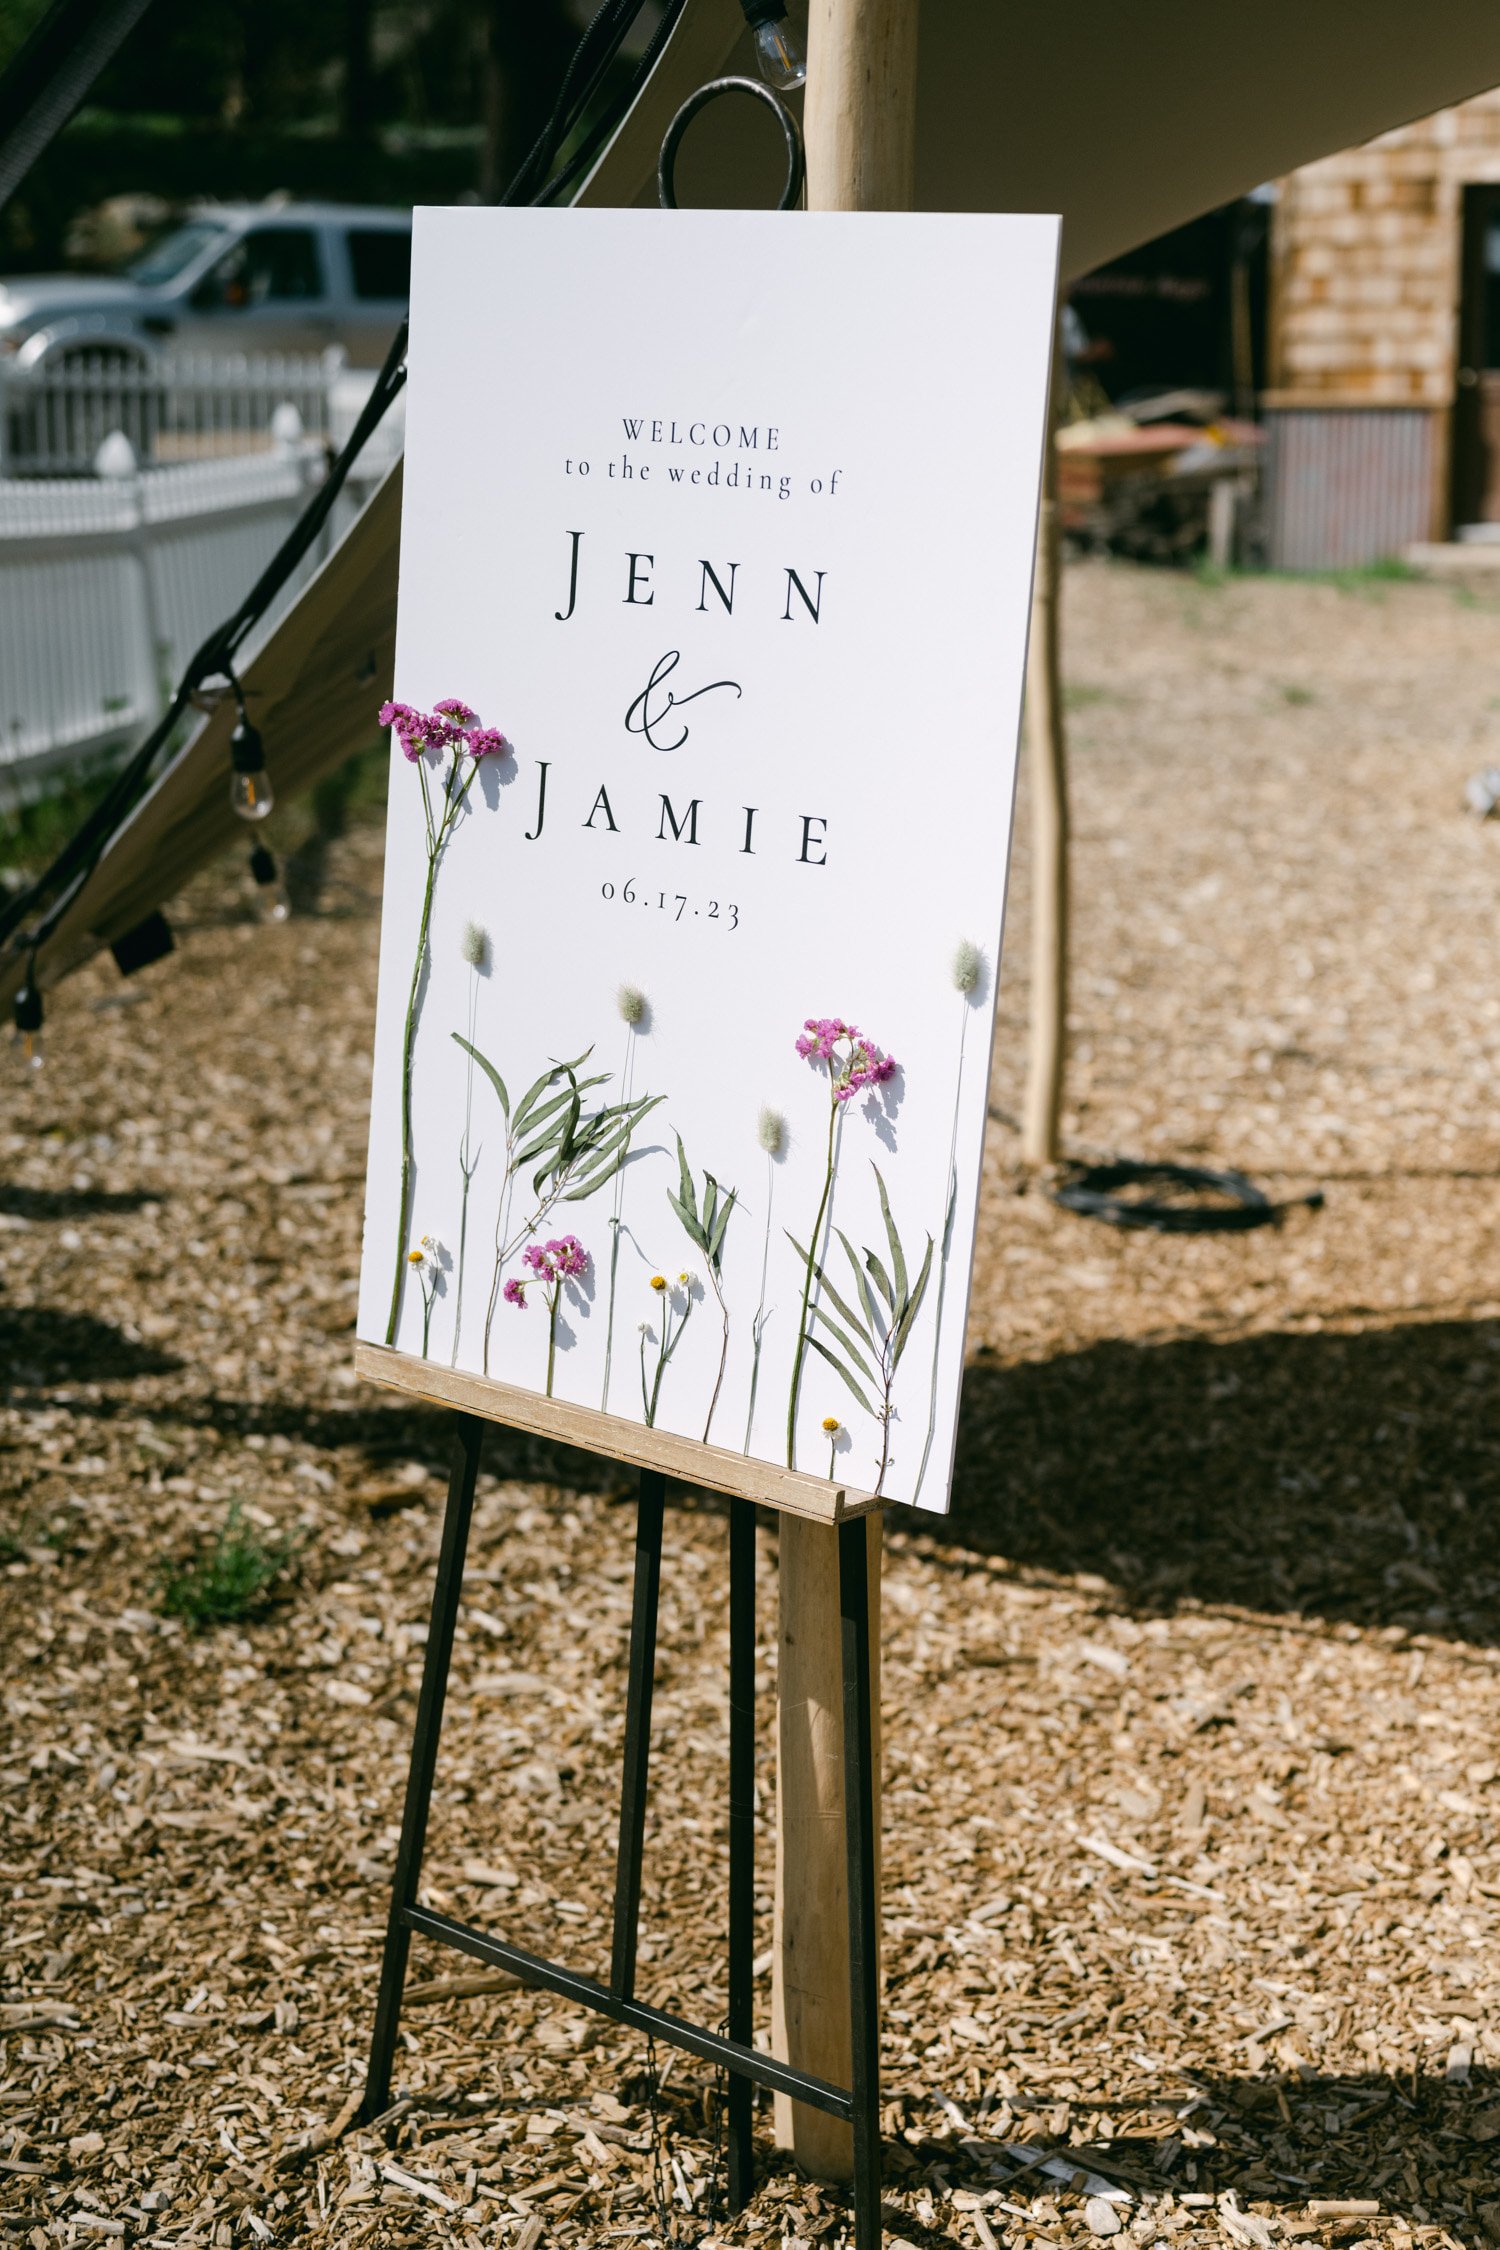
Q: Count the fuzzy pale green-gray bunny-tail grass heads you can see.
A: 4